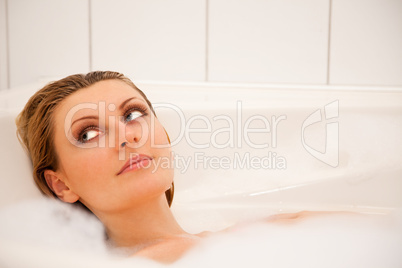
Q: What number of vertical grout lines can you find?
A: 4